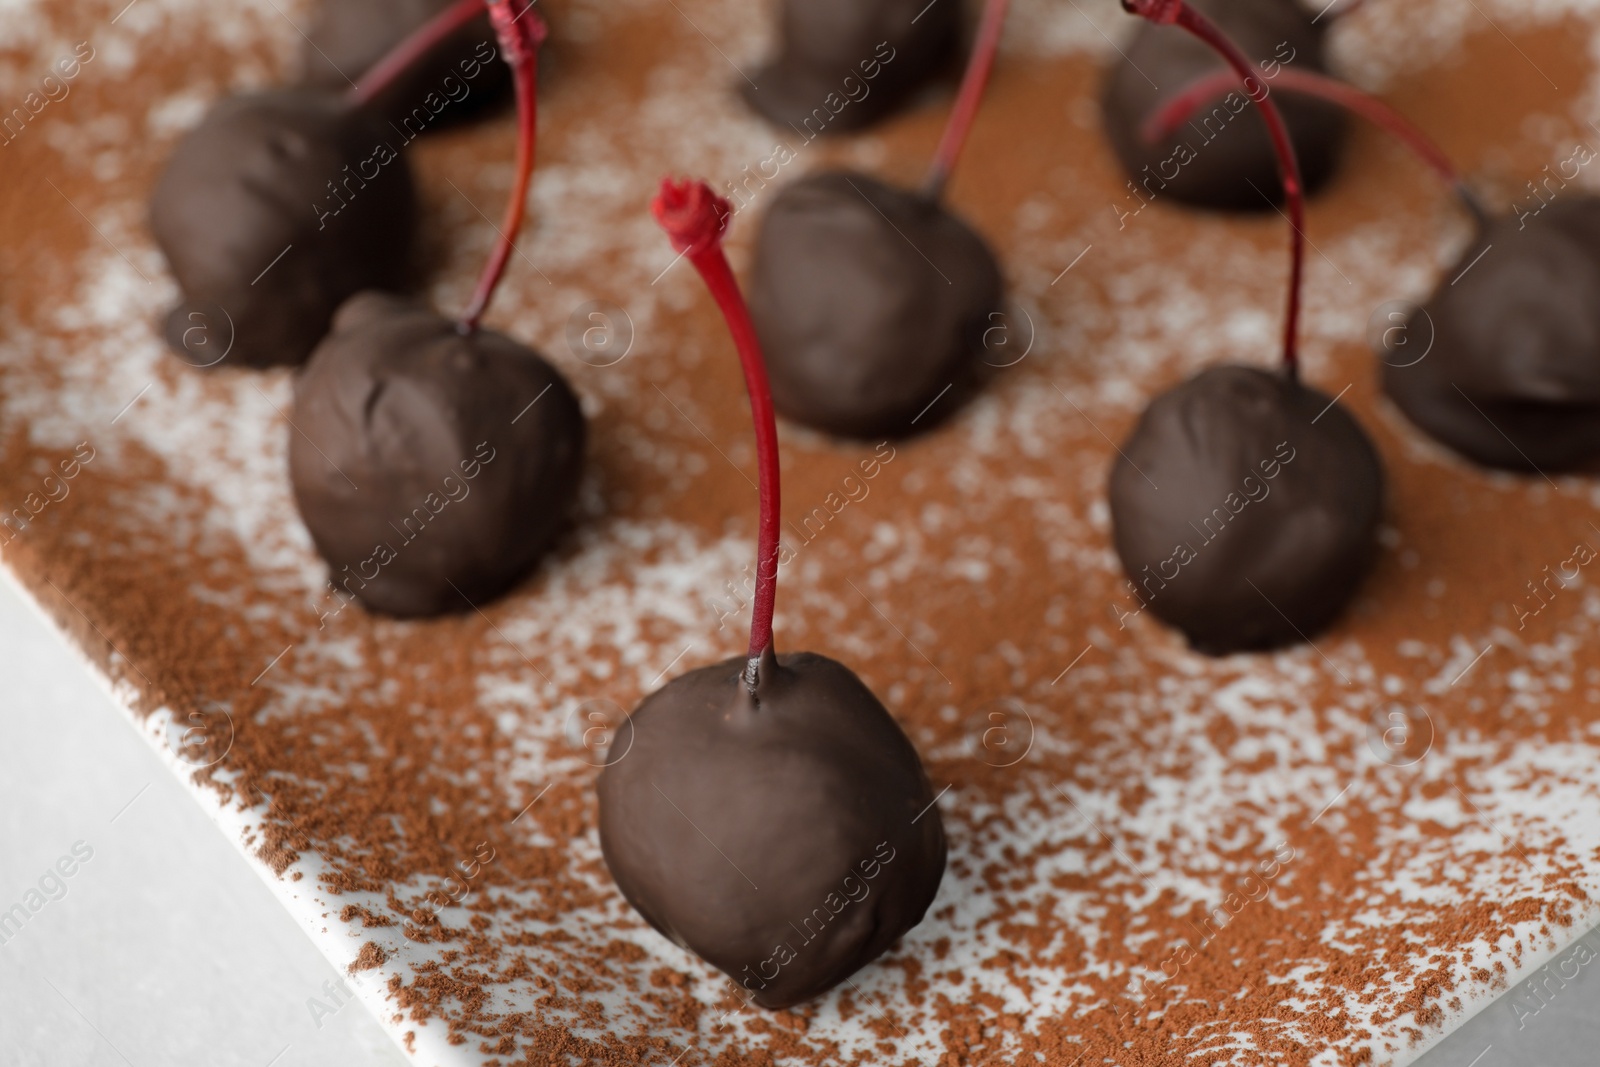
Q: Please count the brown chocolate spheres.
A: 9